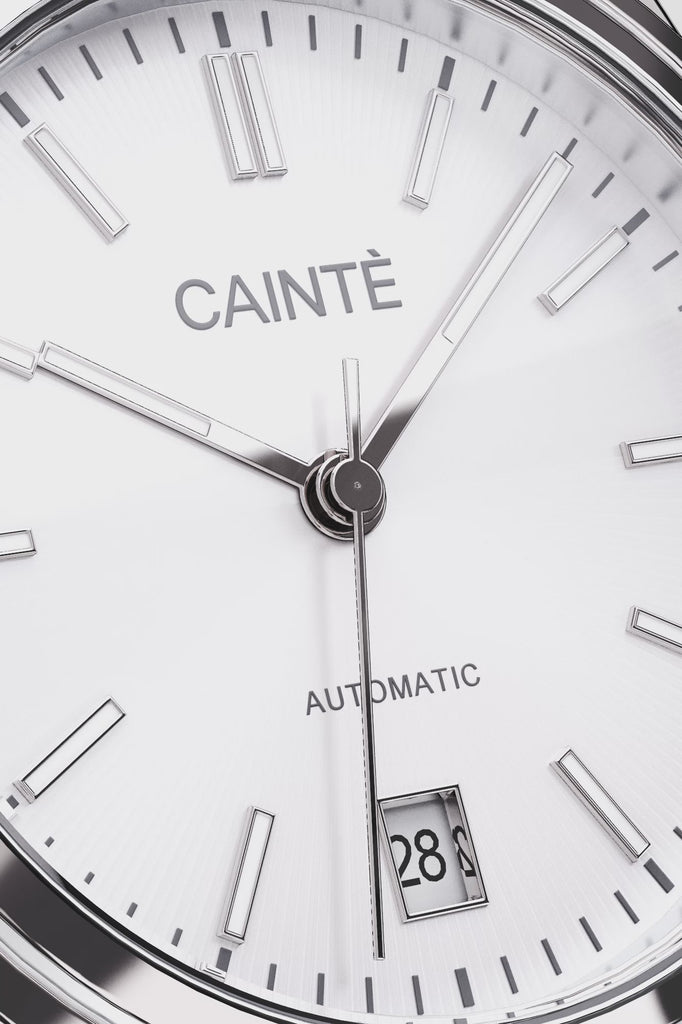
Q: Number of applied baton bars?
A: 12